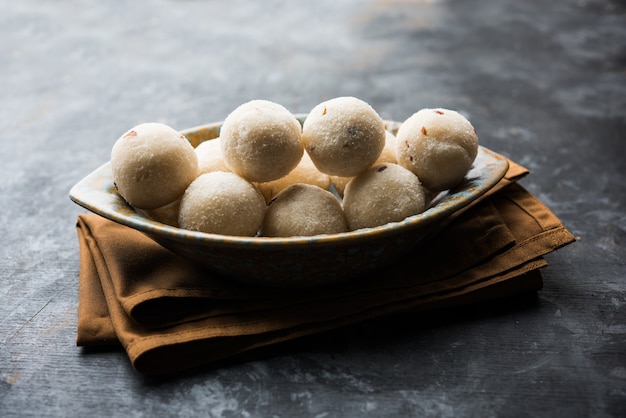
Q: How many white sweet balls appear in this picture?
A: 10